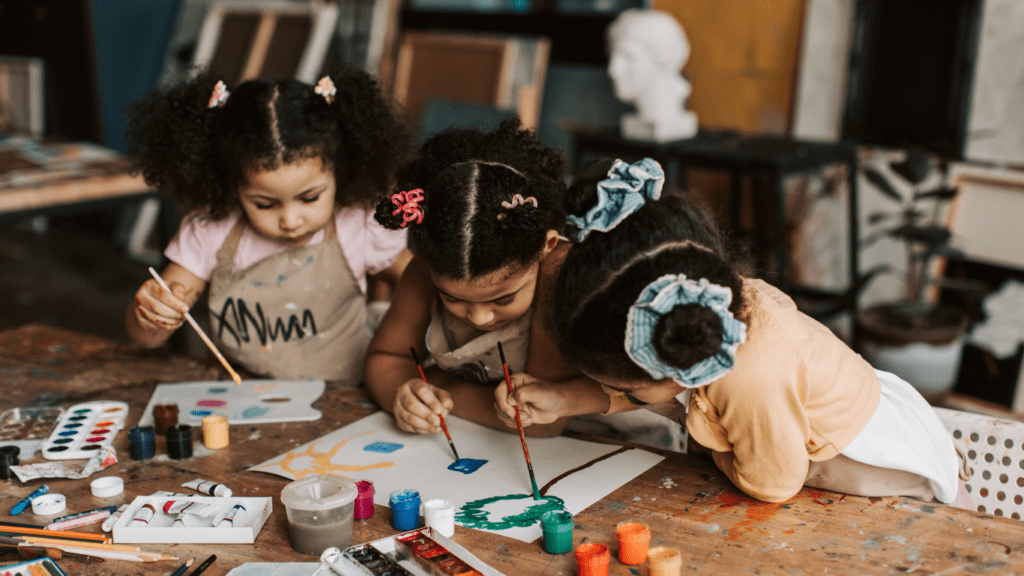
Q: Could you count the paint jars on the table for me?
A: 12